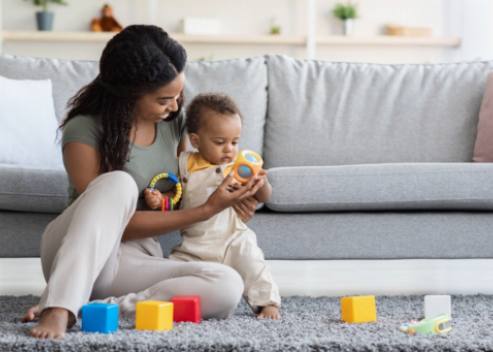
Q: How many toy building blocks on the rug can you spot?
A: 5